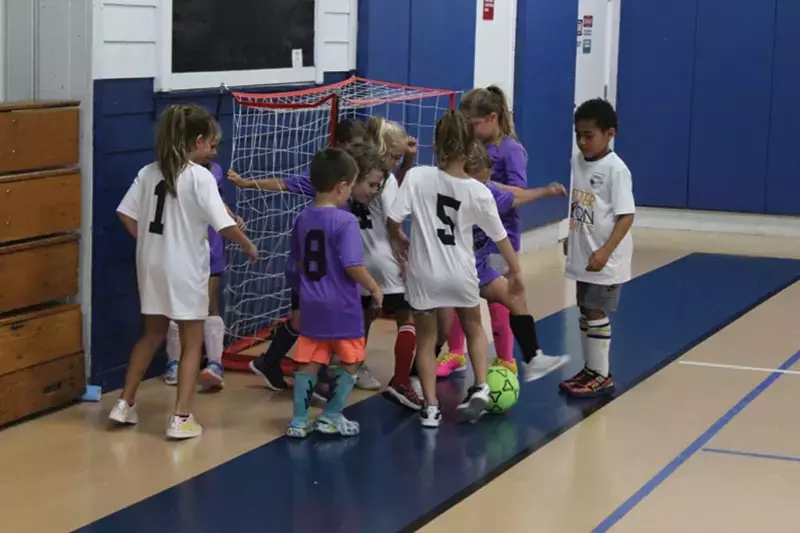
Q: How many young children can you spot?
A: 10